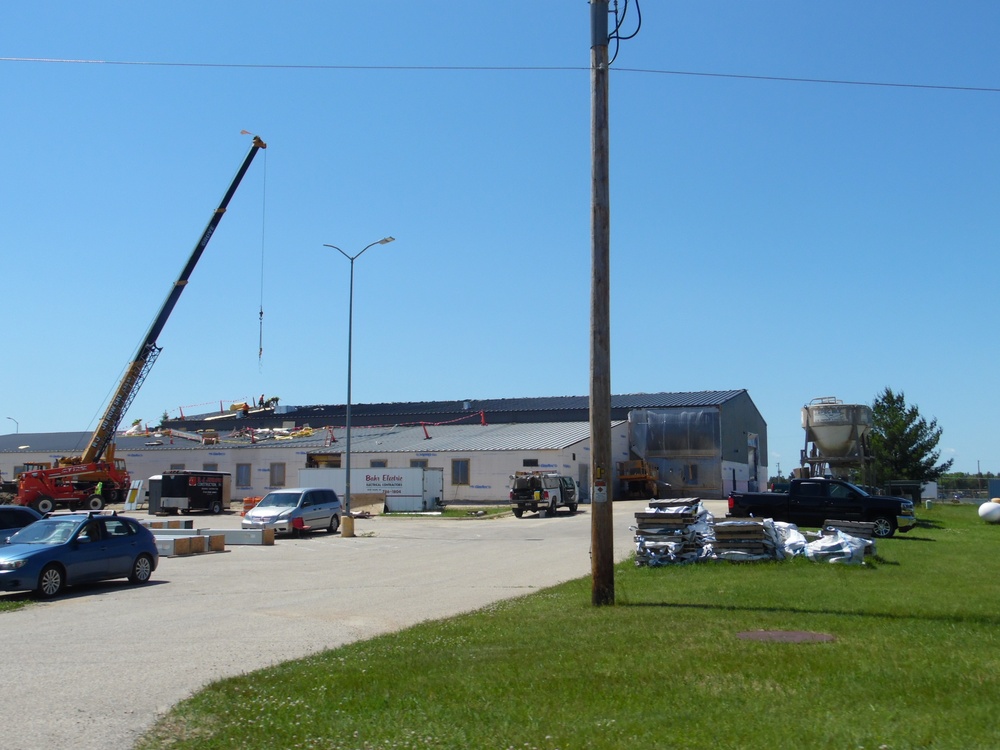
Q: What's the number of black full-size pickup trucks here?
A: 1